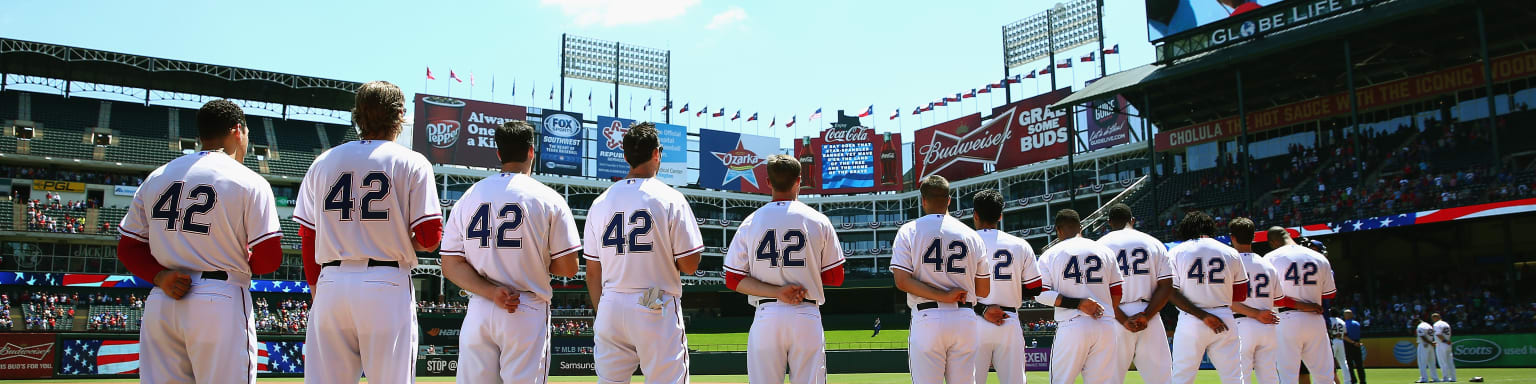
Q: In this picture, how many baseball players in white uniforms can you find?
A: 15